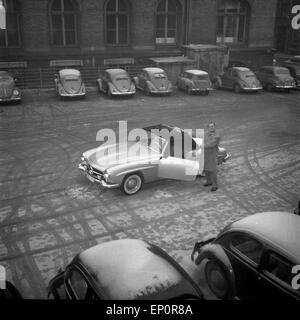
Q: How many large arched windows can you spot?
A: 5